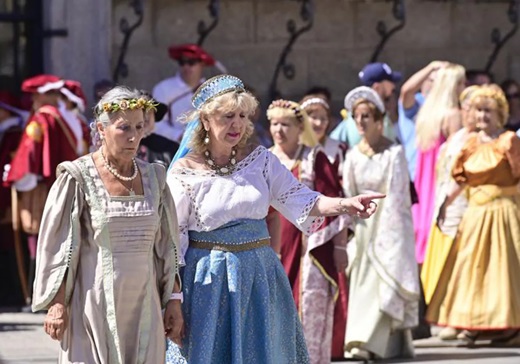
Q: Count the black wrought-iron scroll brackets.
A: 5